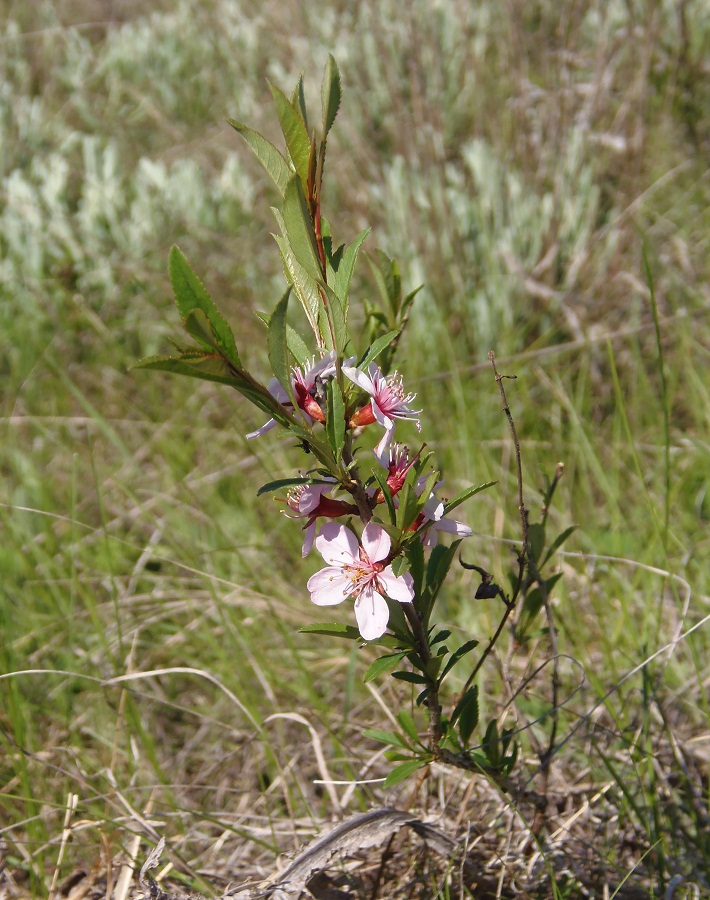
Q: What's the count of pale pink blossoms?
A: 6